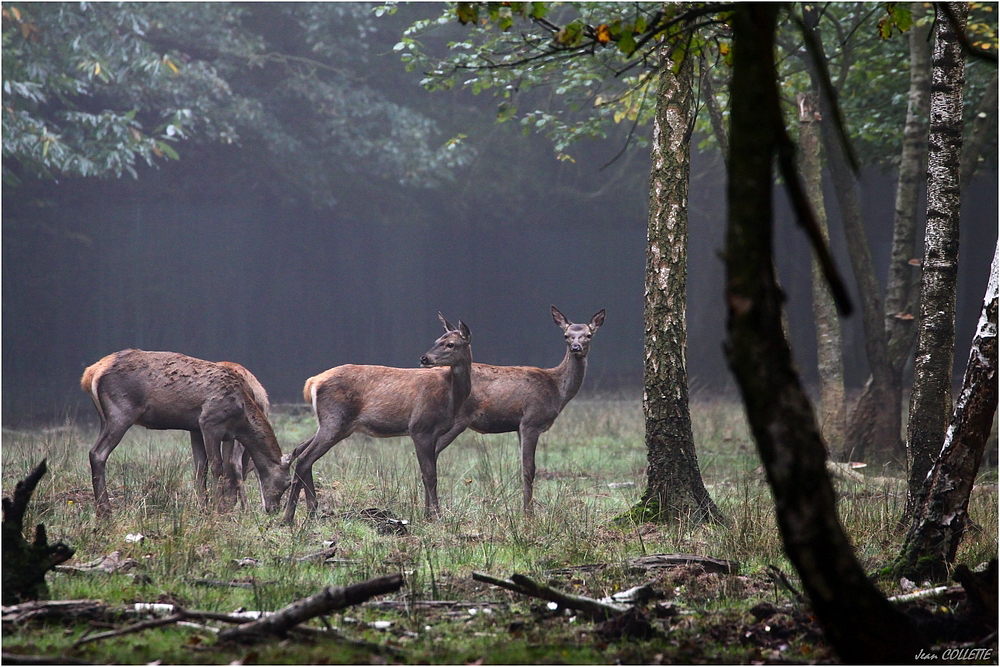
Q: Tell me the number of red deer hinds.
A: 4